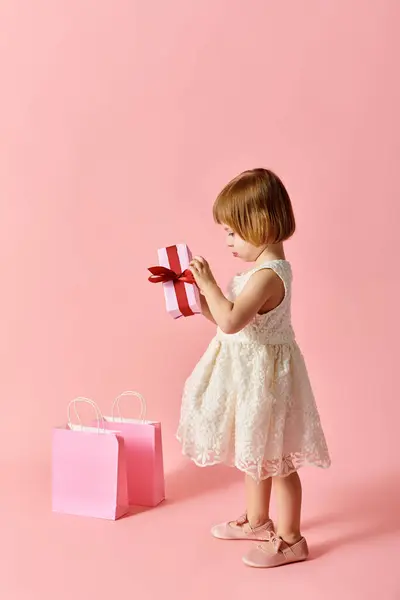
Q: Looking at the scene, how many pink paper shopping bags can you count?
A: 2